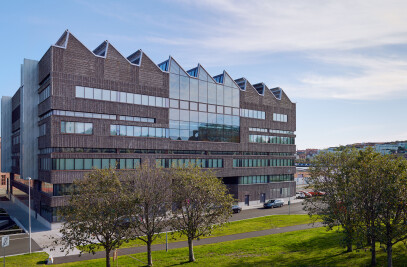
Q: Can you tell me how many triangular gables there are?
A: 9